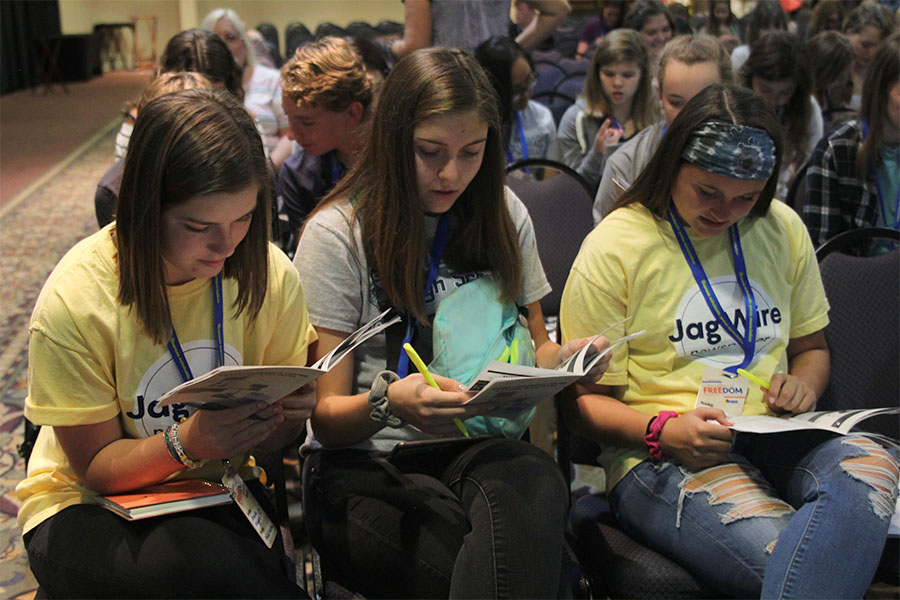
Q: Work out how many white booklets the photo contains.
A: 3